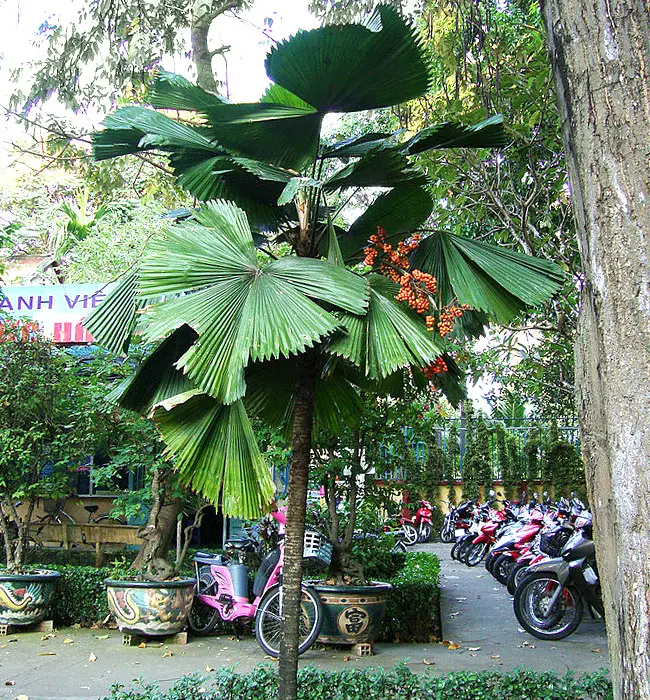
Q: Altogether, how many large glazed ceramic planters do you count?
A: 3